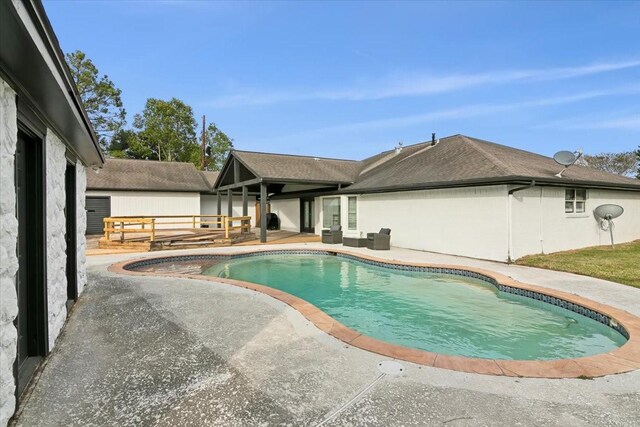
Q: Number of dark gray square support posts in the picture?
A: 4